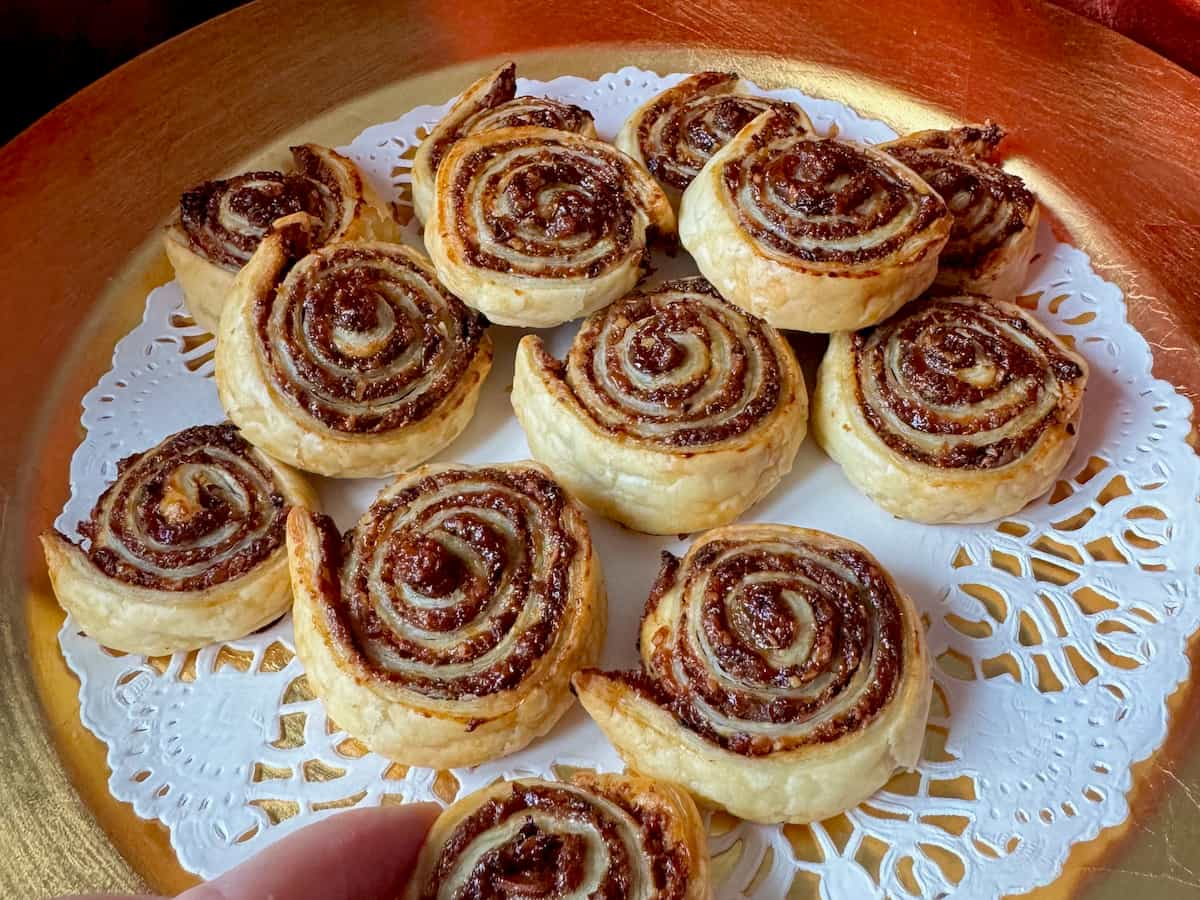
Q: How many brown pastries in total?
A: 13